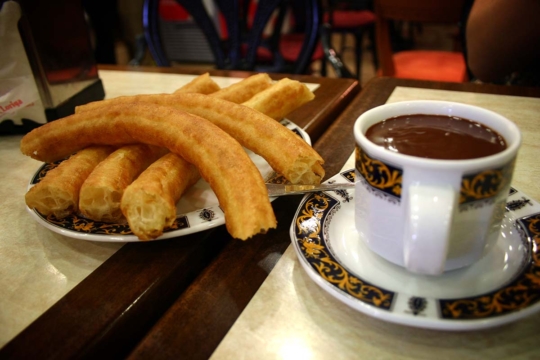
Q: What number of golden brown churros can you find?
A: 5